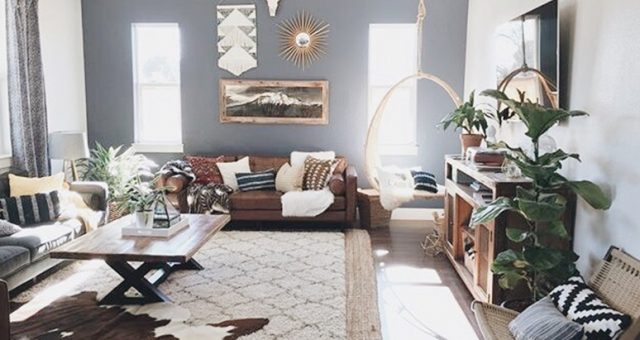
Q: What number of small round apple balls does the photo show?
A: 0